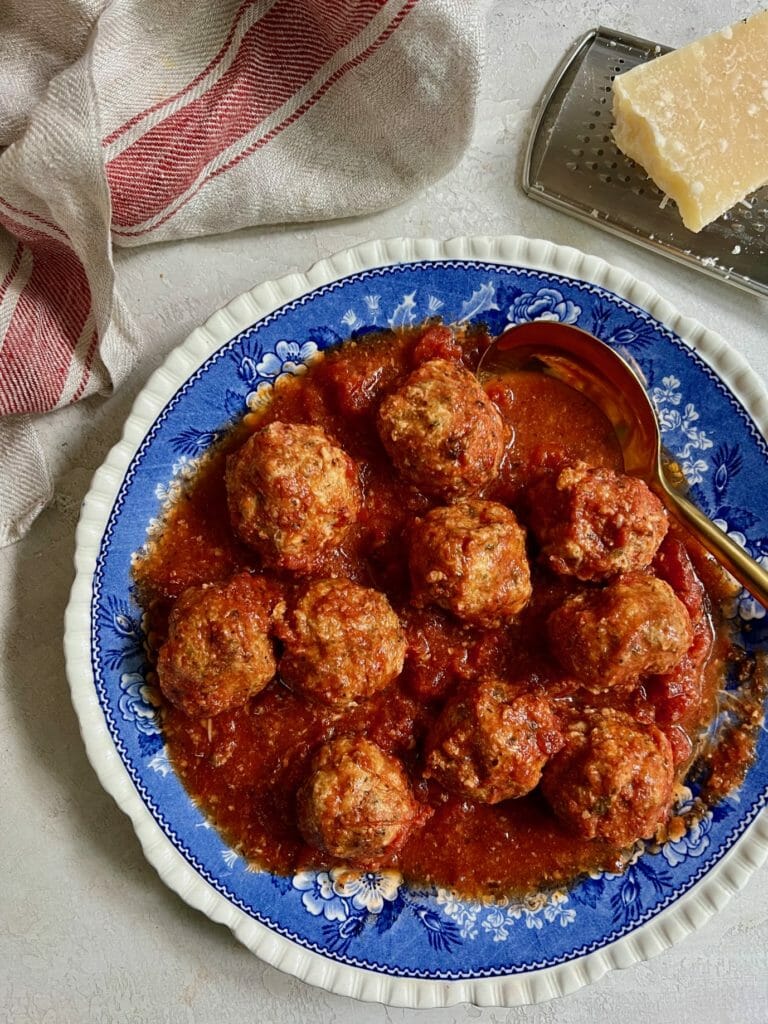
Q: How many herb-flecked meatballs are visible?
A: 10